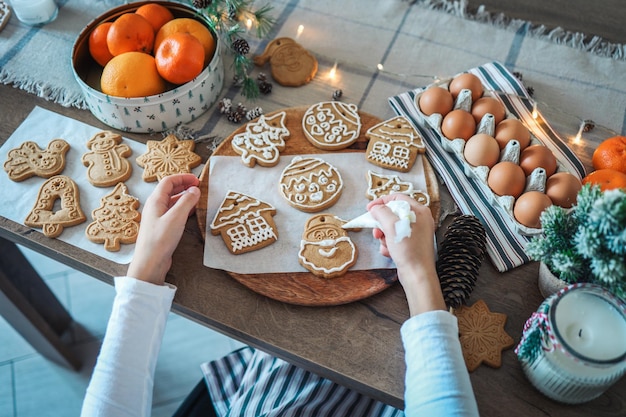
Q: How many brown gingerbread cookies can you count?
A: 14